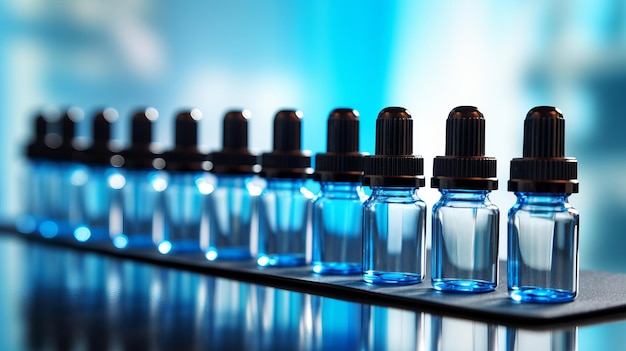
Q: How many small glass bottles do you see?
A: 11